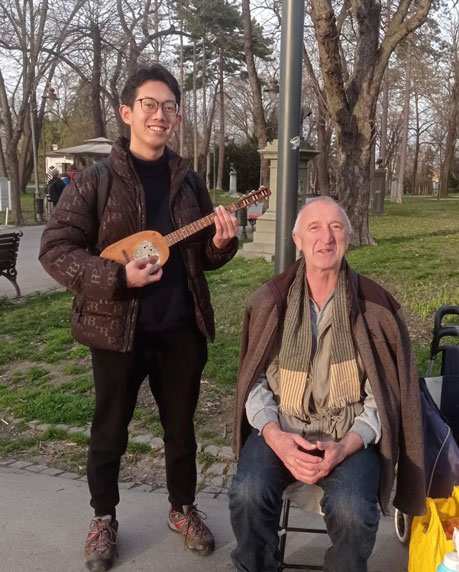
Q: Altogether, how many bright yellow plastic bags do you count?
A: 1